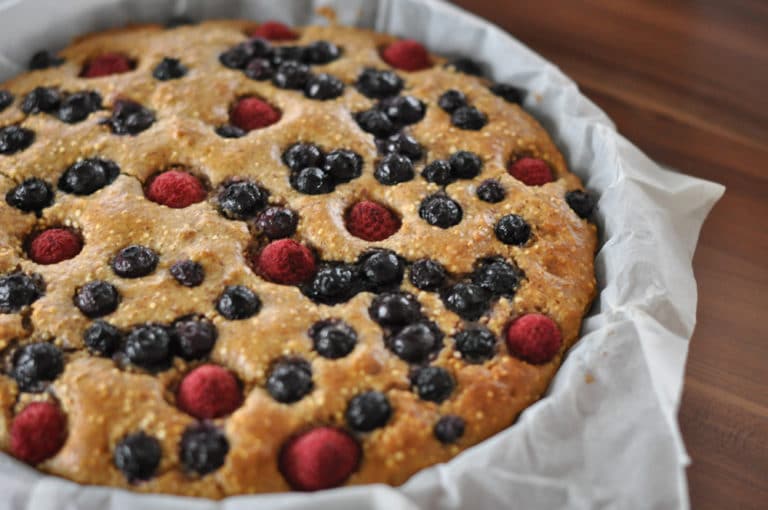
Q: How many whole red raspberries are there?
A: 13